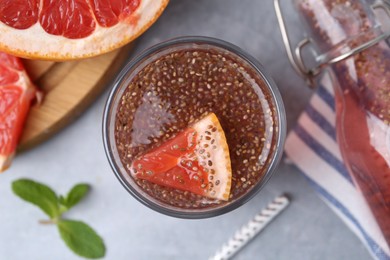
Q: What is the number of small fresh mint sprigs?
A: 1